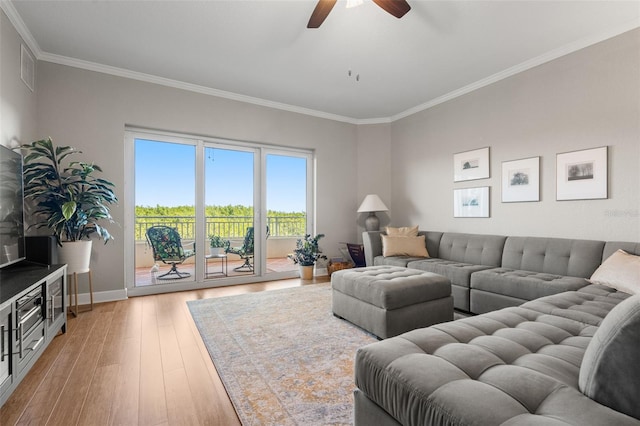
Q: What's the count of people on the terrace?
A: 0